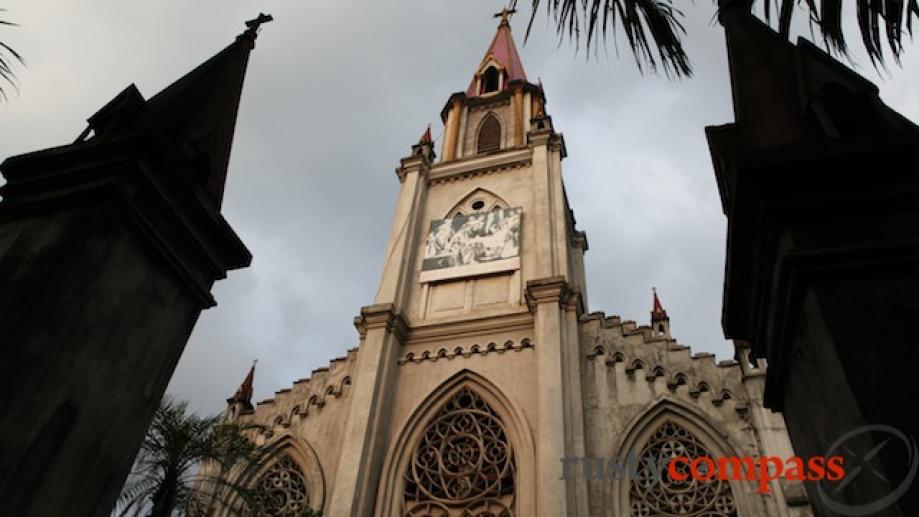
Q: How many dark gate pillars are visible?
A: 2